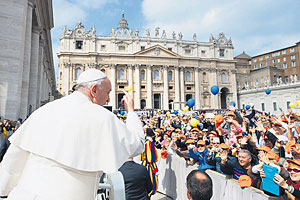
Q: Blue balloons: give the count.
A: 7